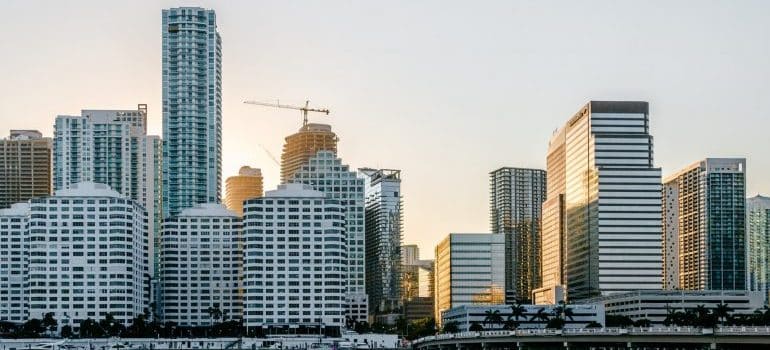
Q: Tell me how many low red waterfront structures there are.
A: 0